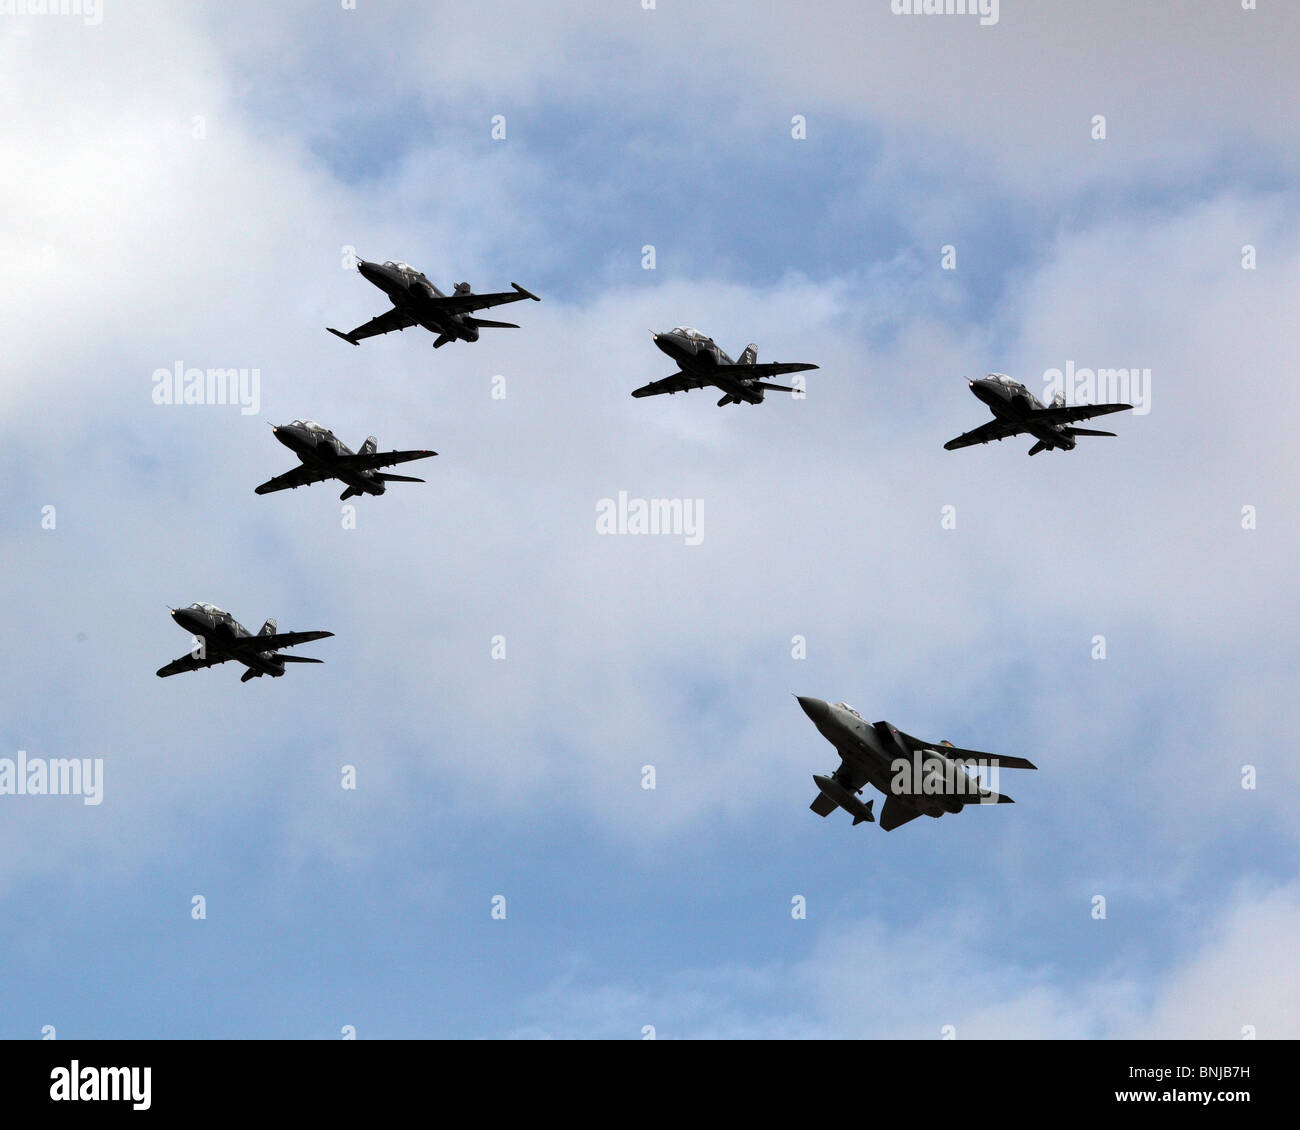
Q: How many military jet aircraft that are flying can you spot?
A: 6